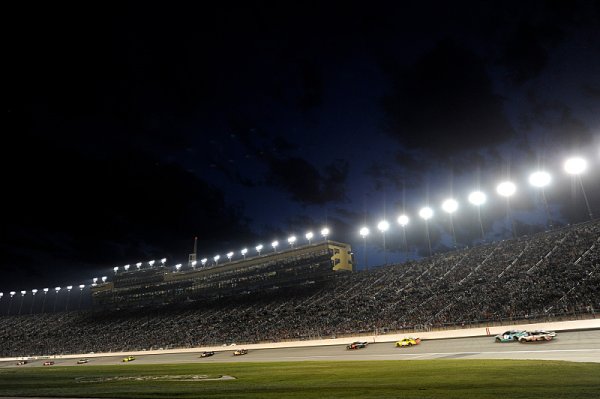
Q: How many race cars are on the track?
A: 10